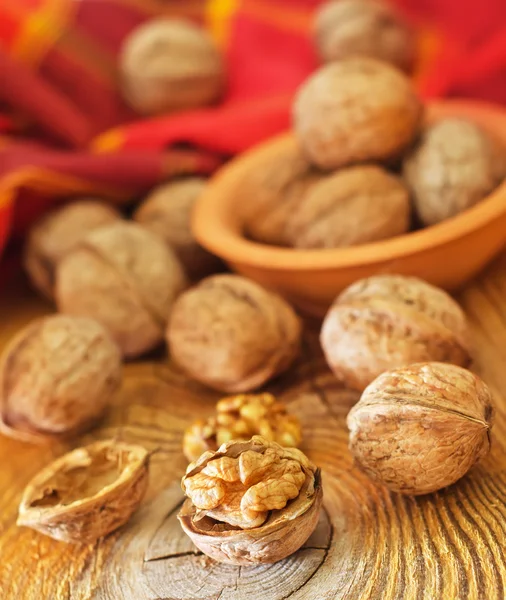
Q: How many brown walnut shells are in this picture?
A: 15